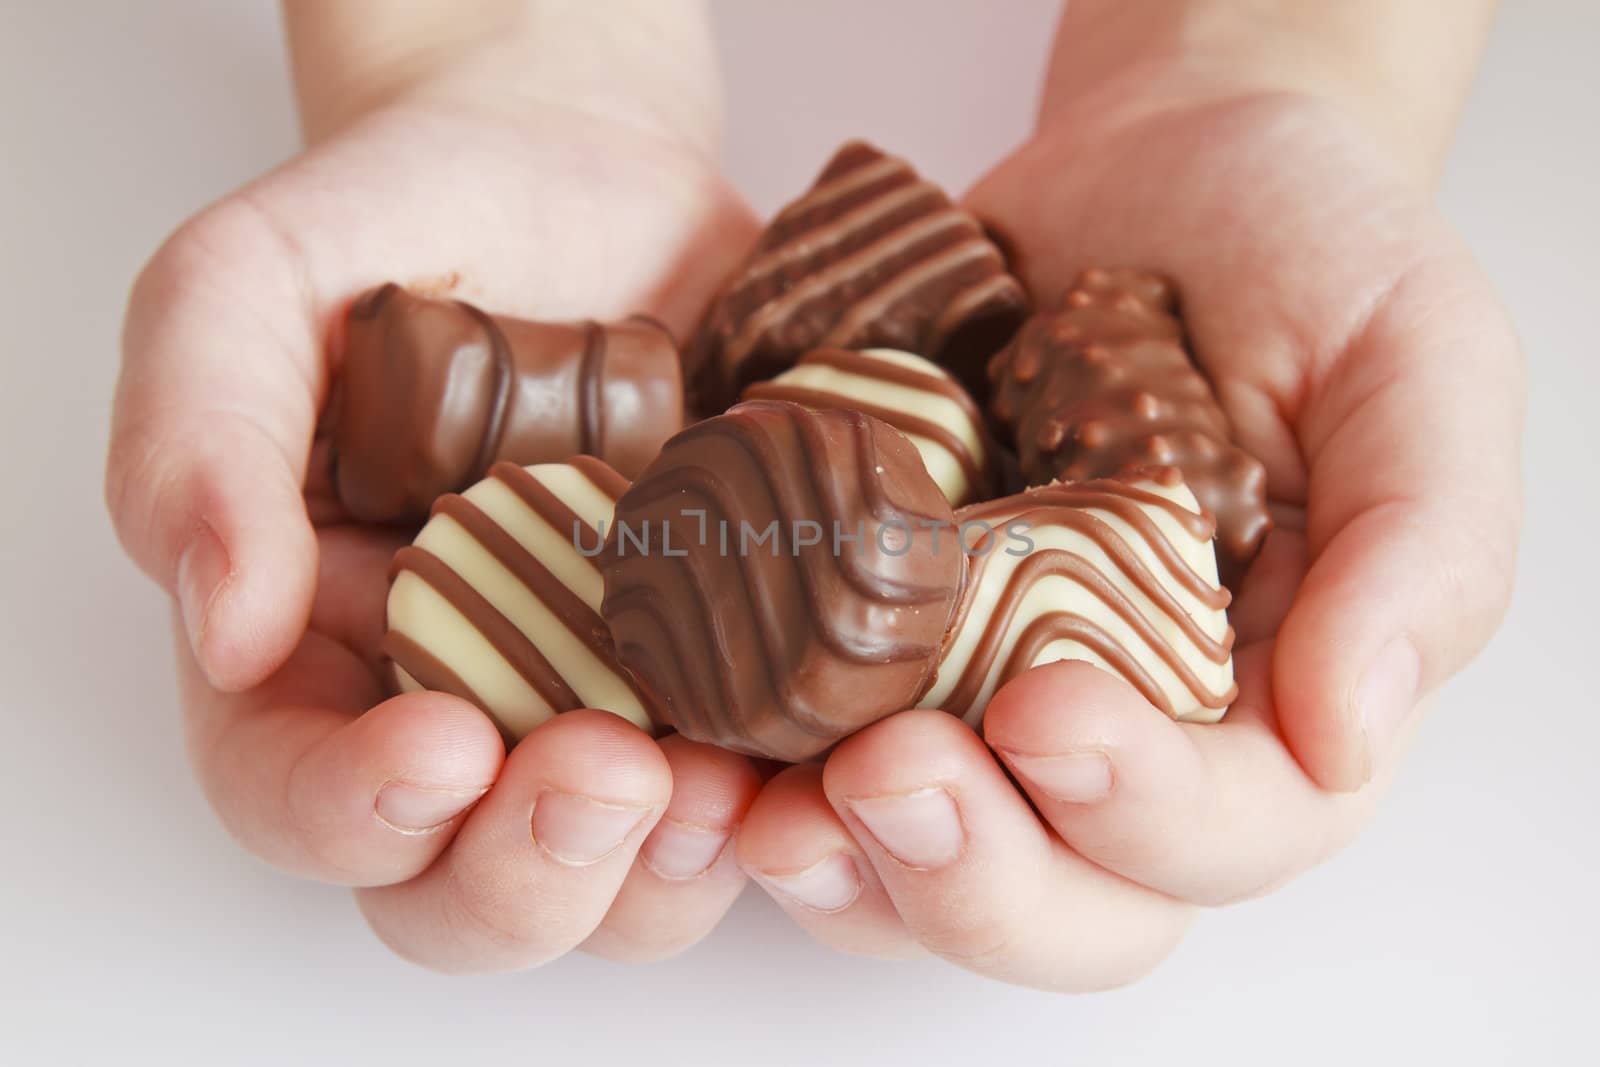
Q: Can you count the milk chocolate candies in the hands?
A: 4